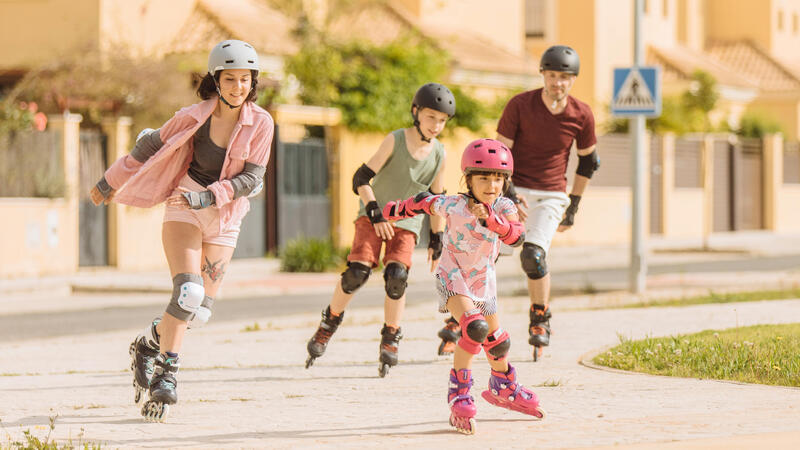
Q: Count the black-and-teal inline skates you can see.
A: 2